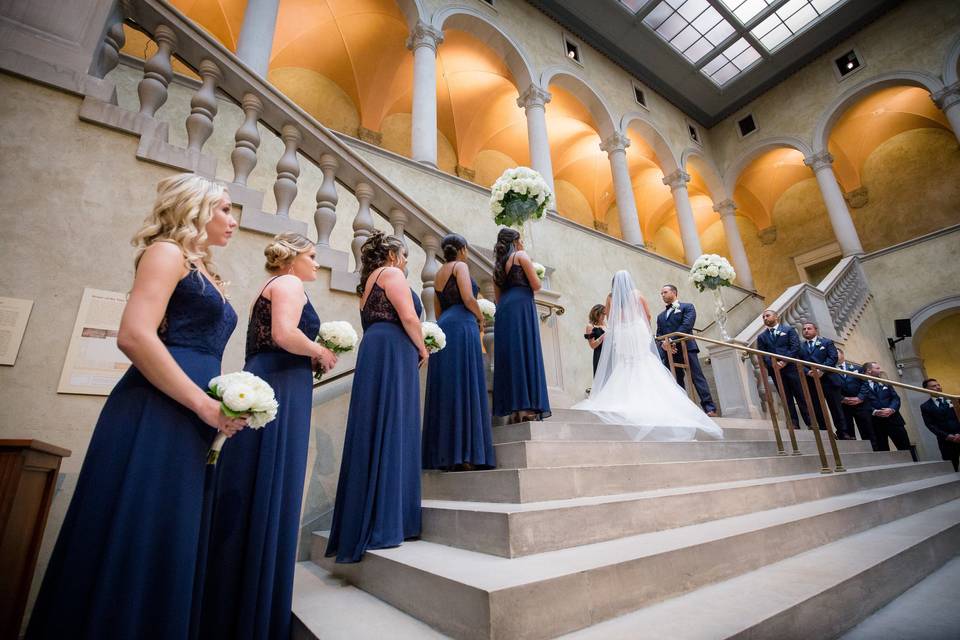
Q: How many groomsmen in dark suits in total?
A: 5